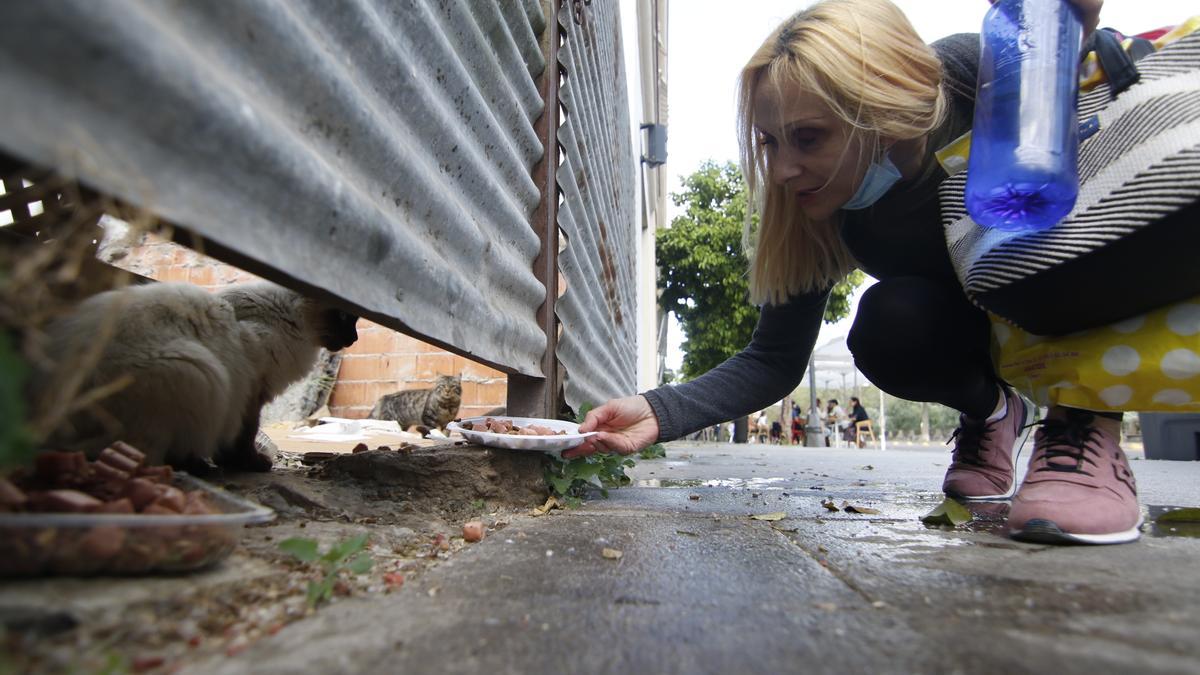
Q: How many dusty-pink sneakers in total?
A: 2